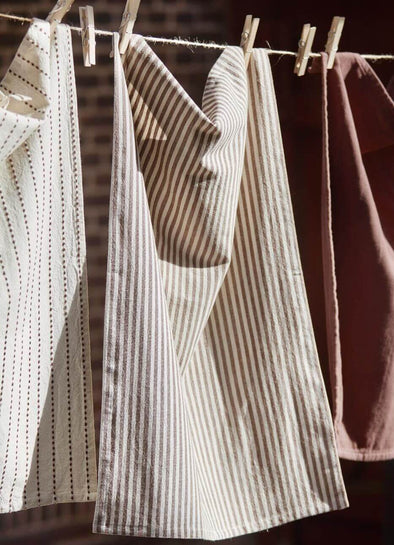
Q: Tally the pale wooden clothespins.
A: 6